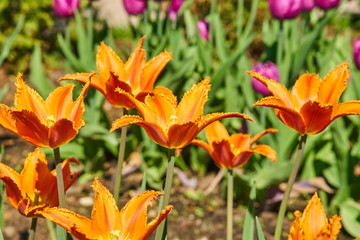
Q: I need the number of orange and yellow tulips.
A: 8